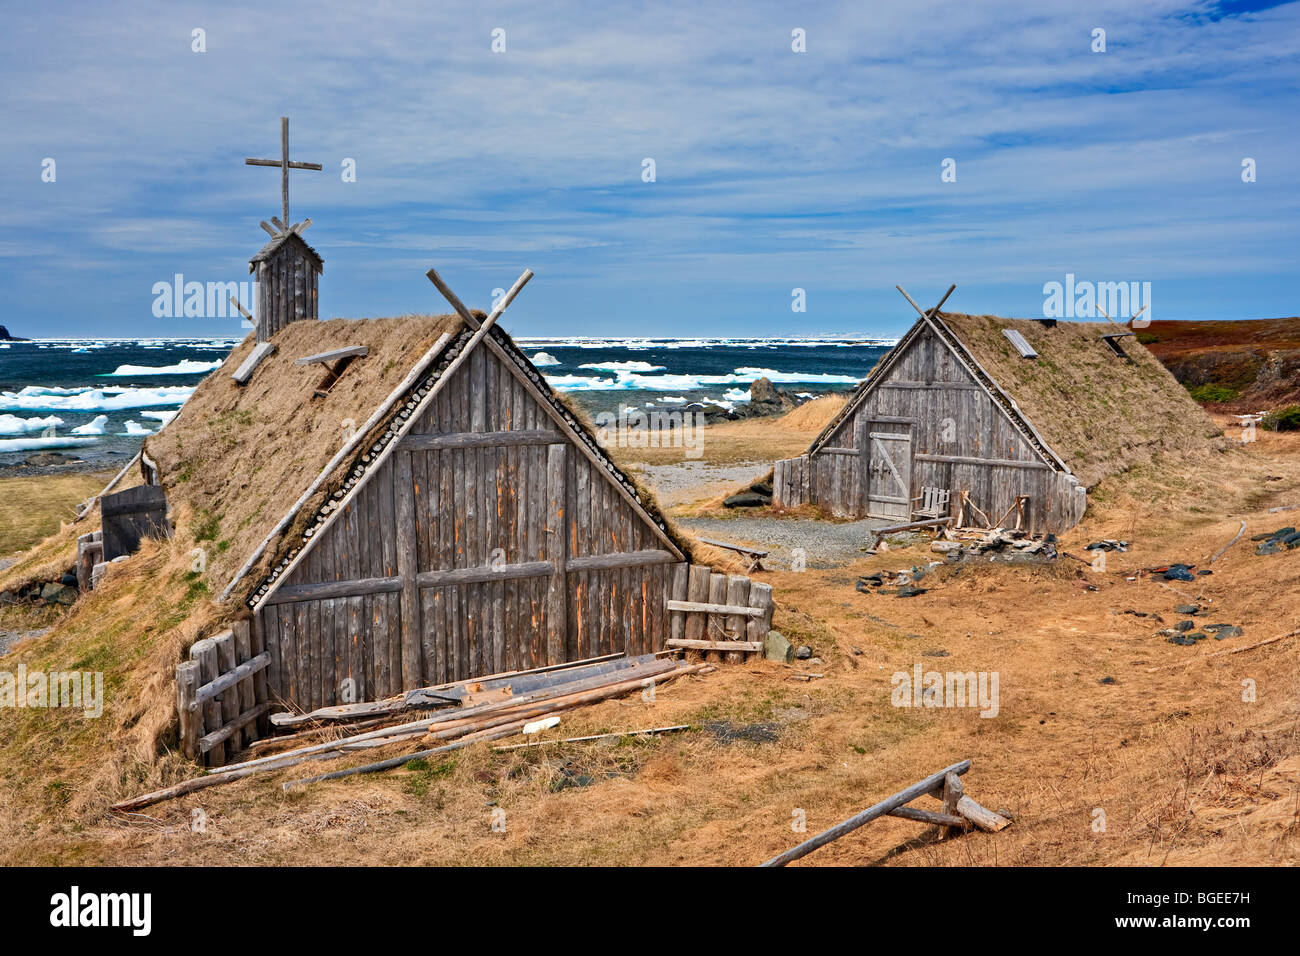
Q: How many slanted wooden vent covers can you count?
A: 4